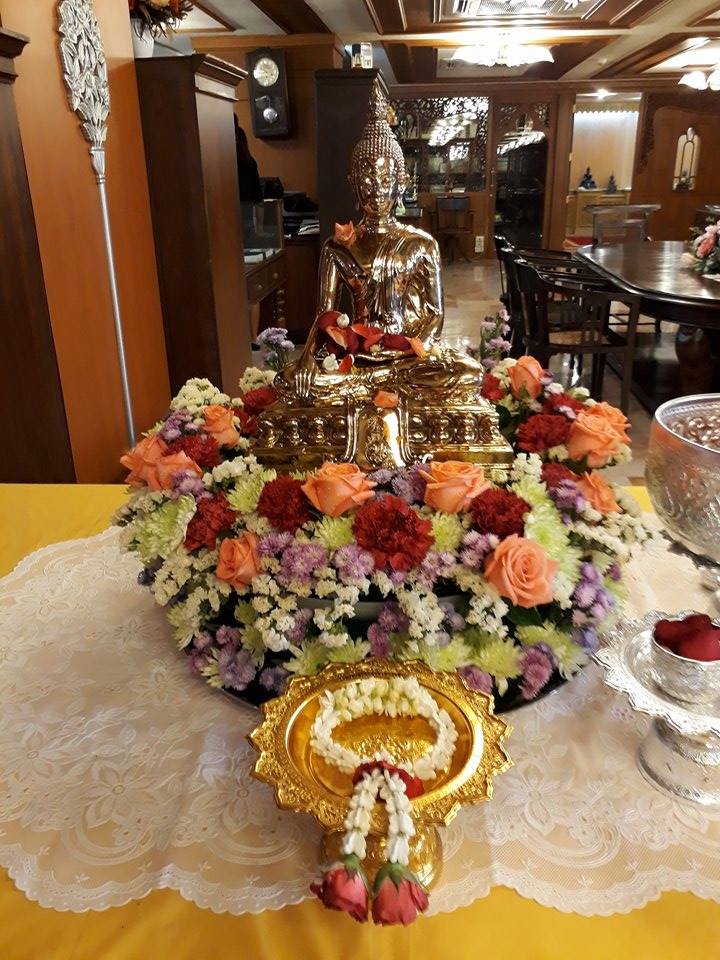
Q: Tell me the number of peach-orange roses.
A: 11